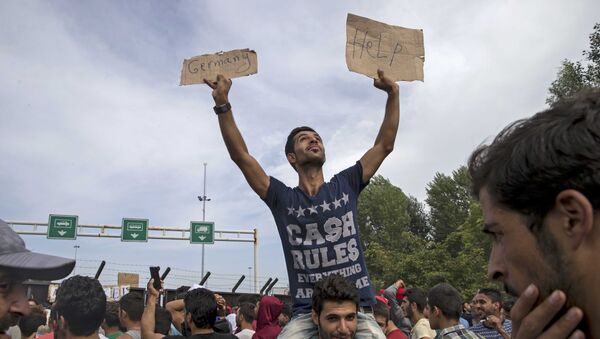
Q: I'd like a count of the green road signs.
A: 3